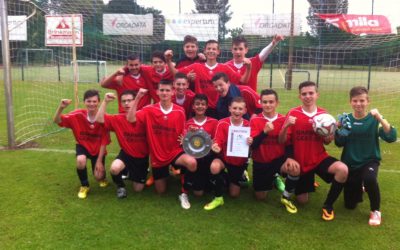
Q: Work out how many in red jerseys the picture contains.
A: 14